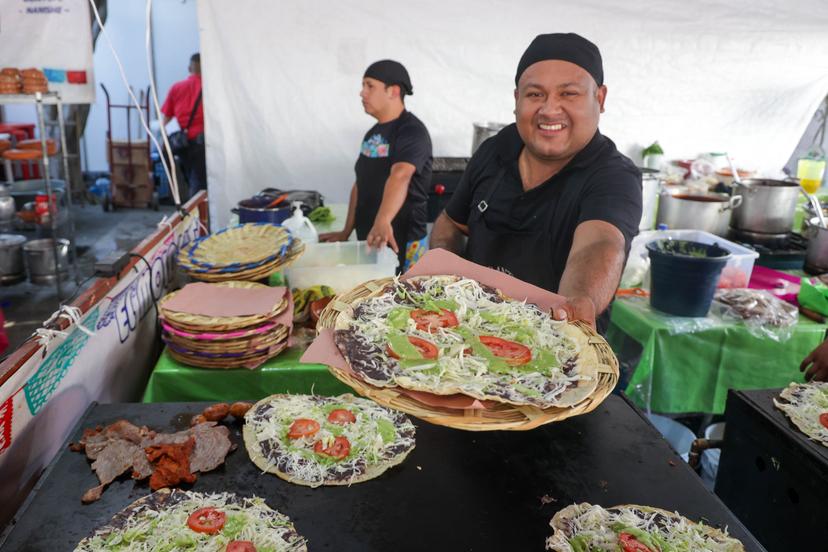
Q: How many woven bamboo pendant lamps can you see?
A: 0